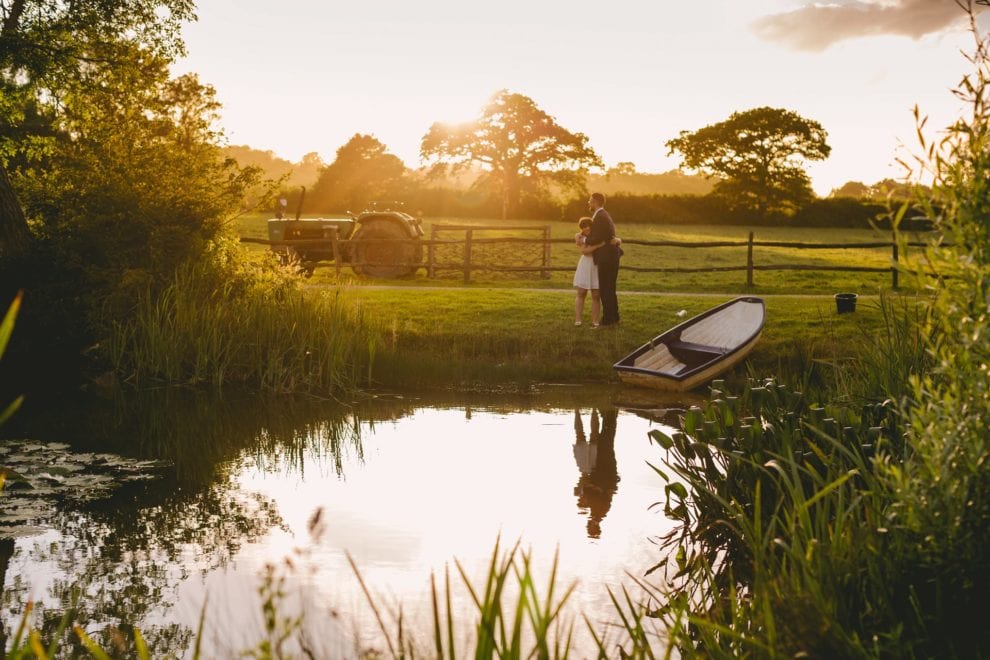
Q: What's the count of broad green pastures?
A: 1